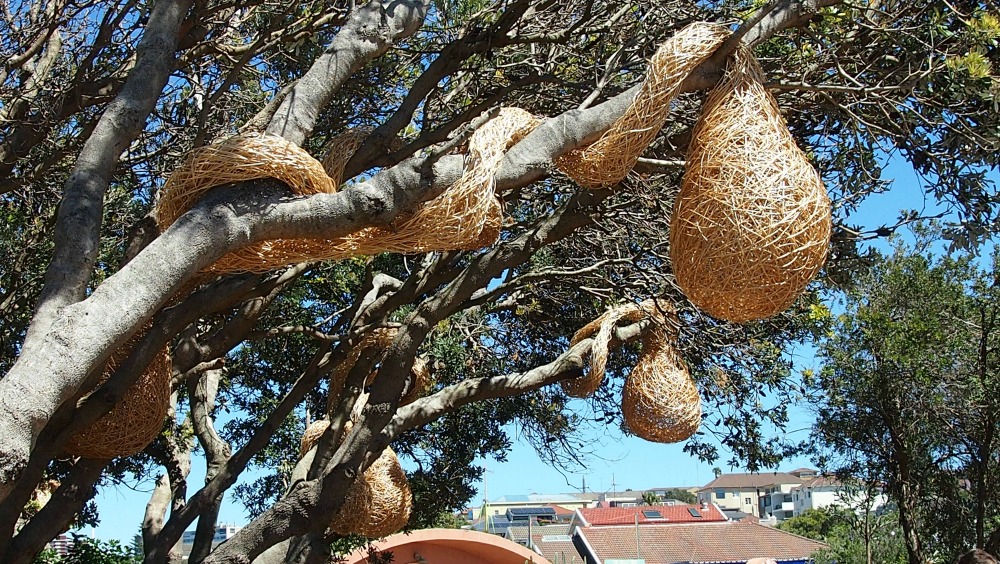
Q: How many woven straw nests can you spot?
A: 4